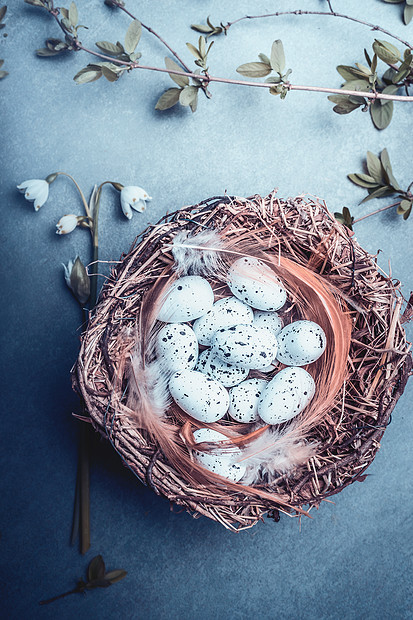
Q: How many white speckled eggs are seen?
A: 12